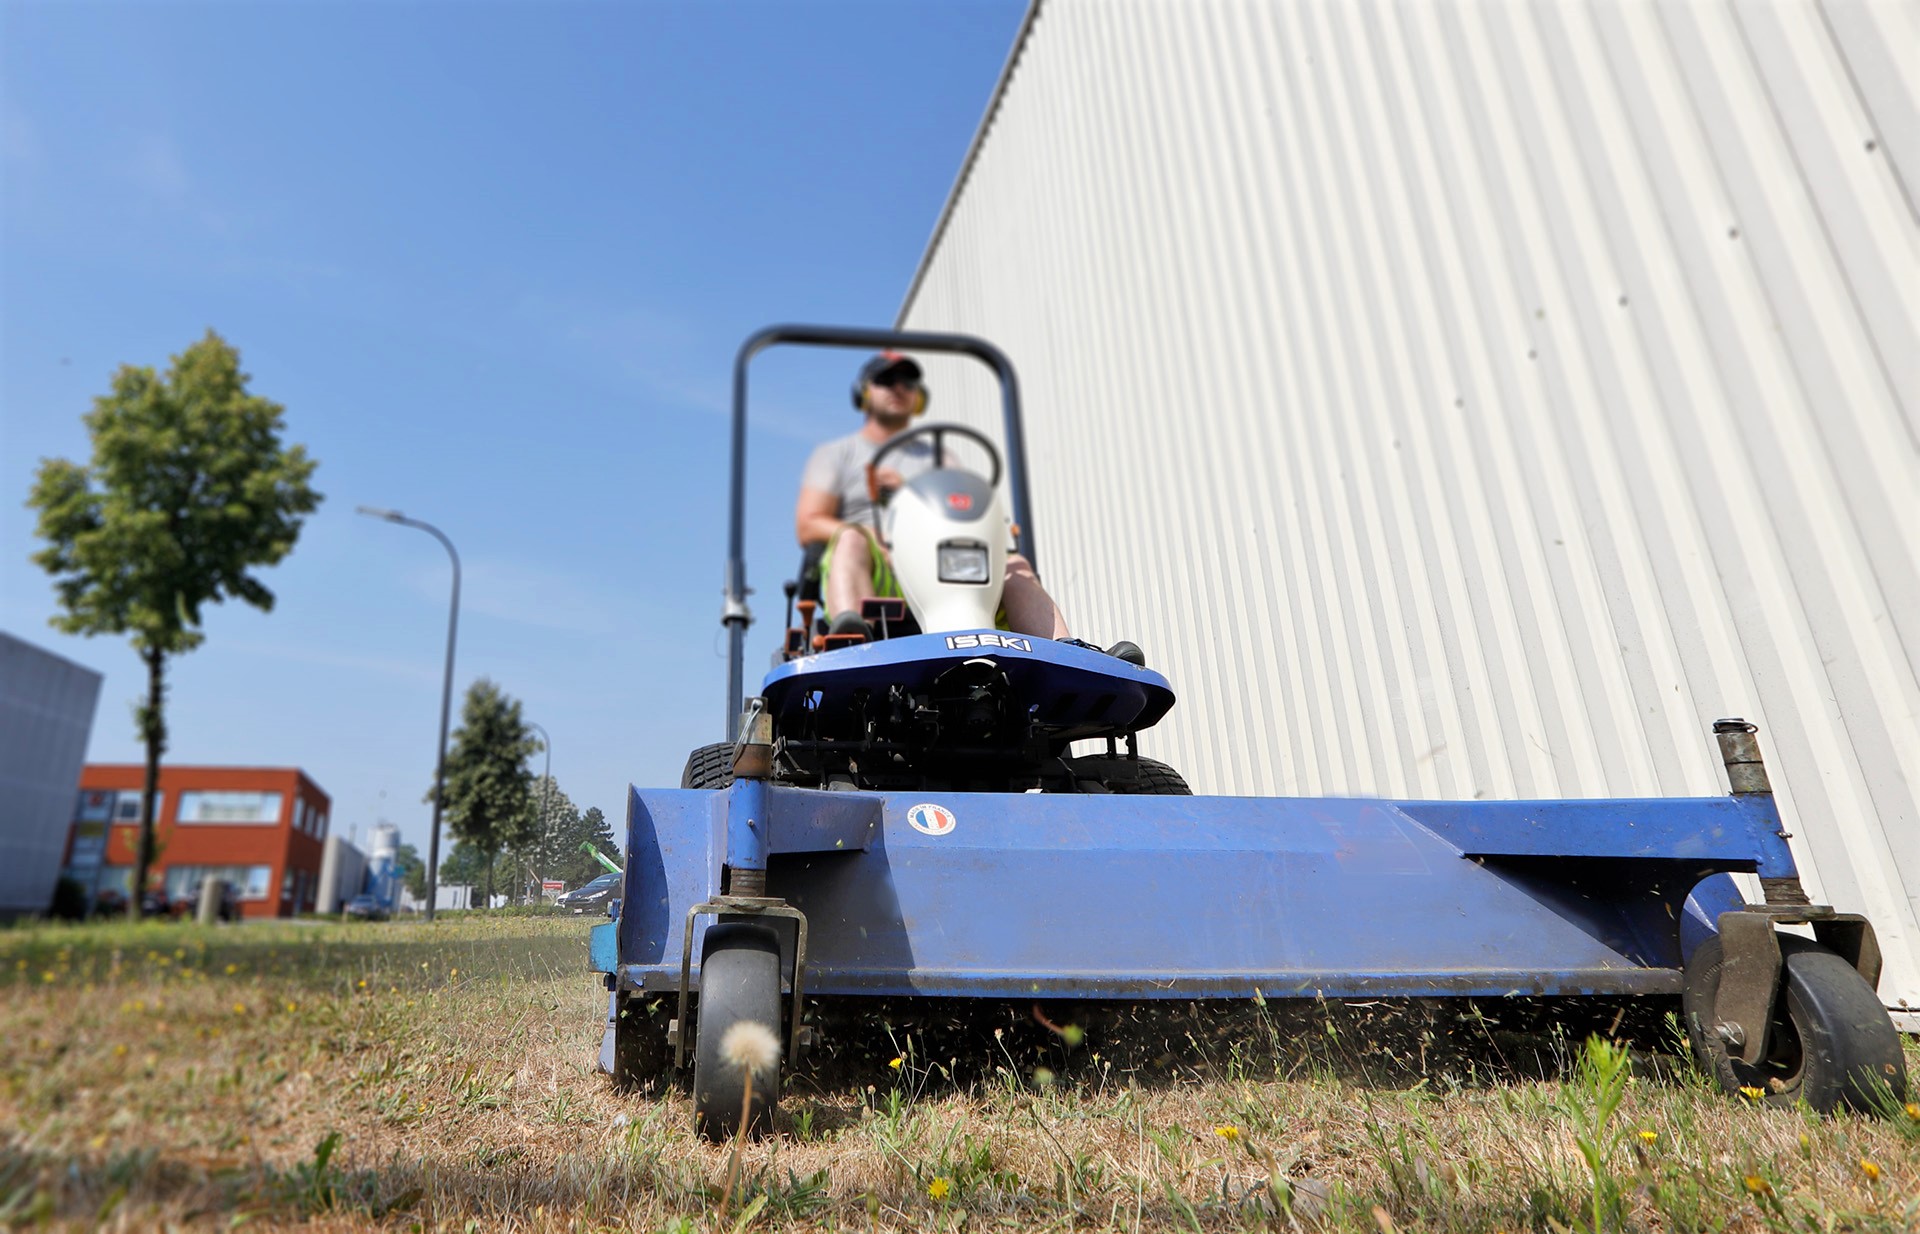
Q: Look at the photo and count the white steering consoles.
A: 1